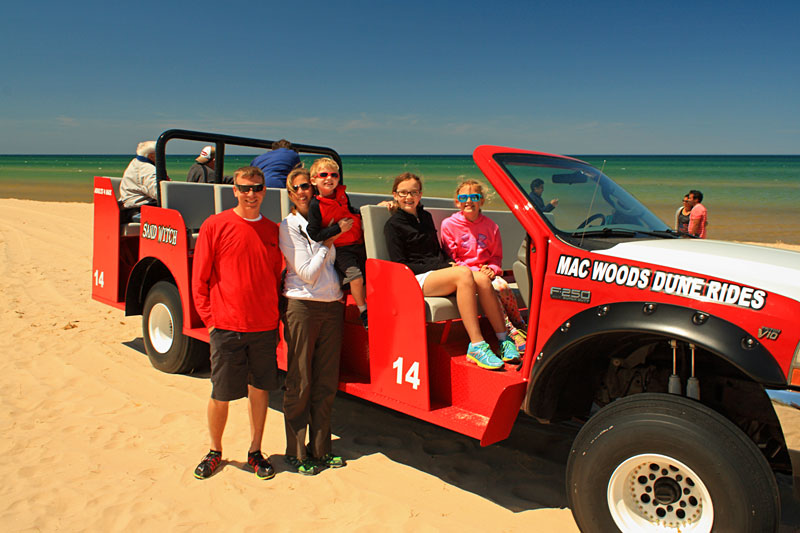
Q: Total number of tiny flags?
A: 0